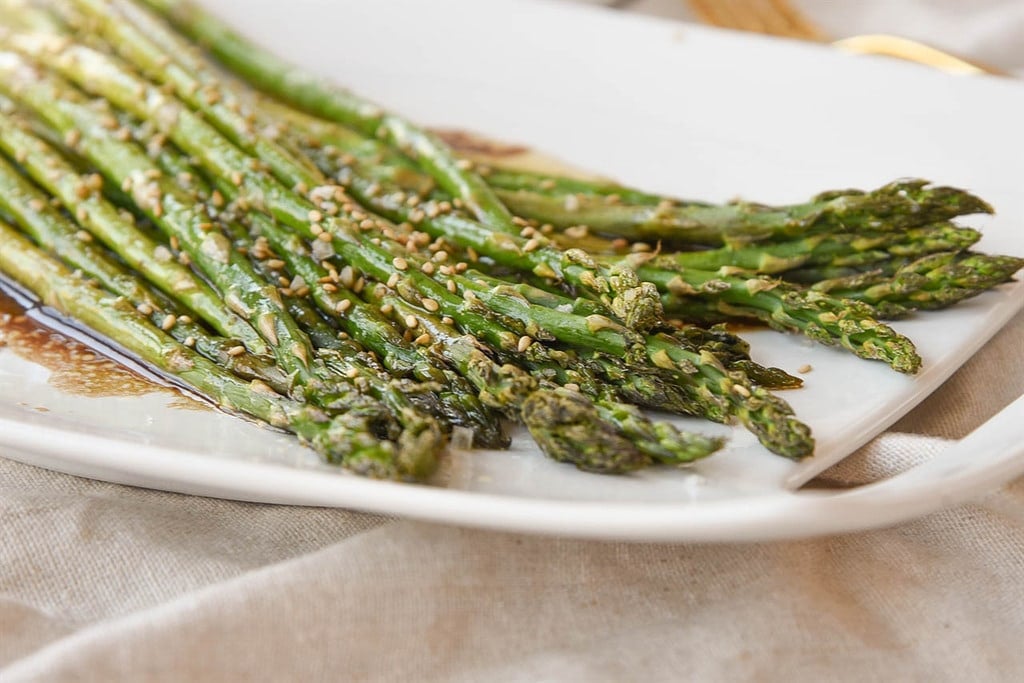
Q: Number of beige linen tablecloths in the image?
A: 1